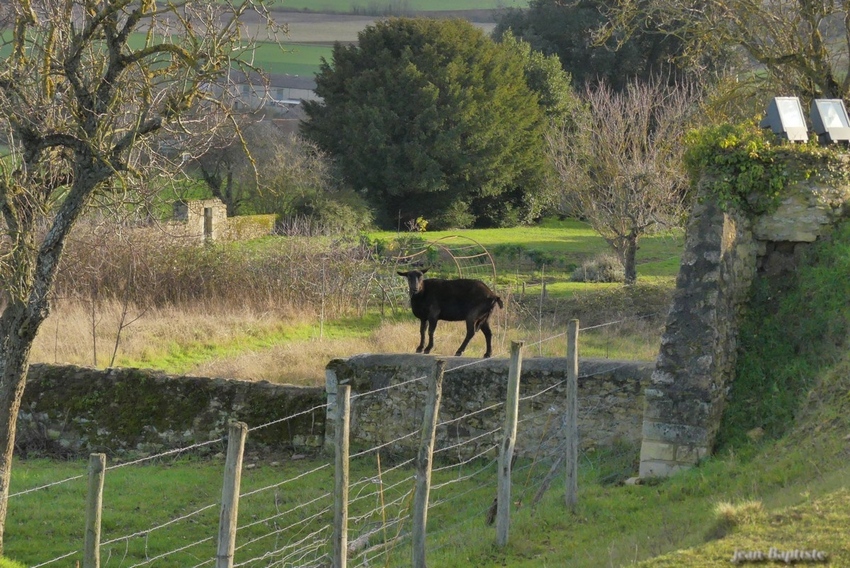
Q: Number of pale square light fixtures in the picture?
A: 2